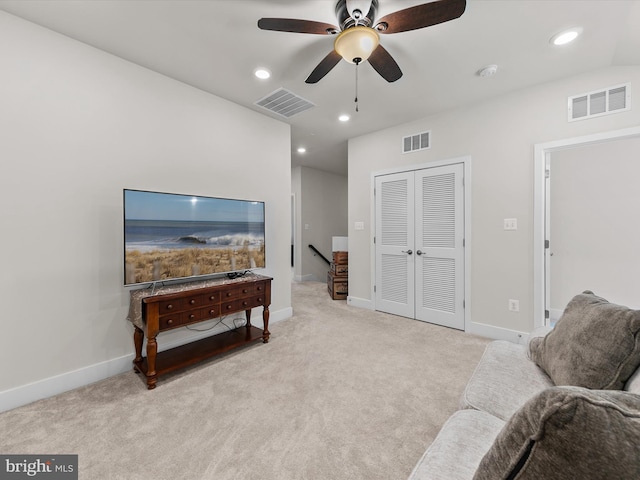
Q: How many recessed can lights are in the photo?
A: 4